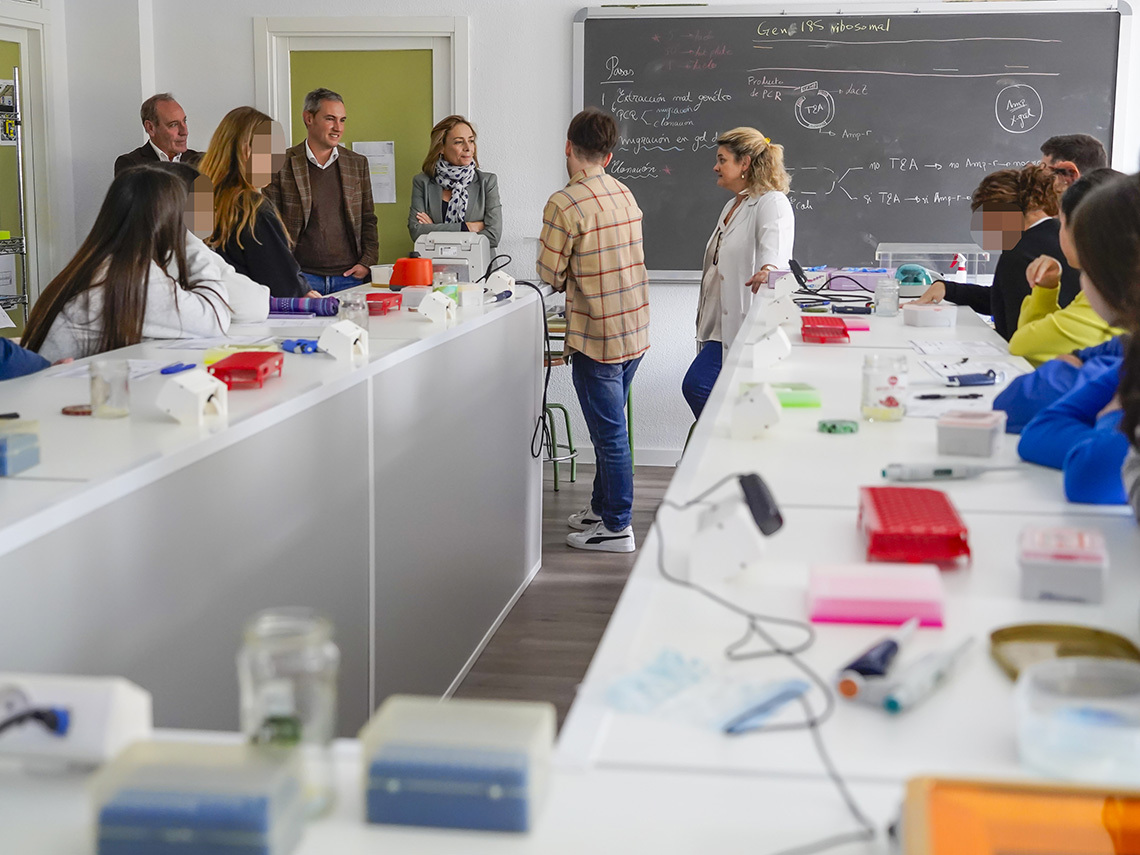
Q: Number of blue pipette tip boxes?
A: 3